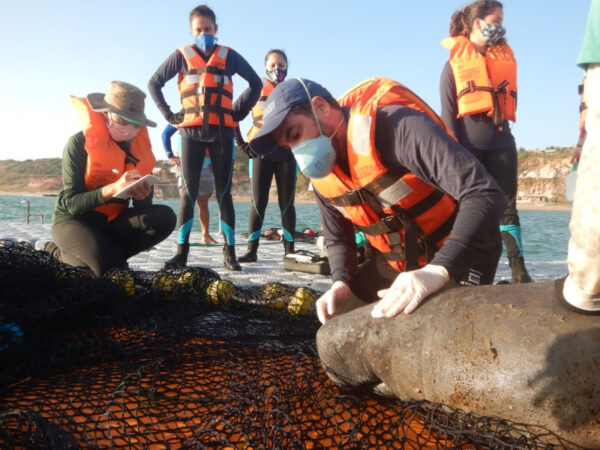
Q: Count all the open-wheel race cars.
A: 0